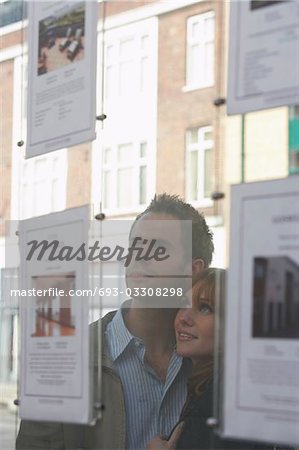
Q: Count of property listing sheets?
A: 4